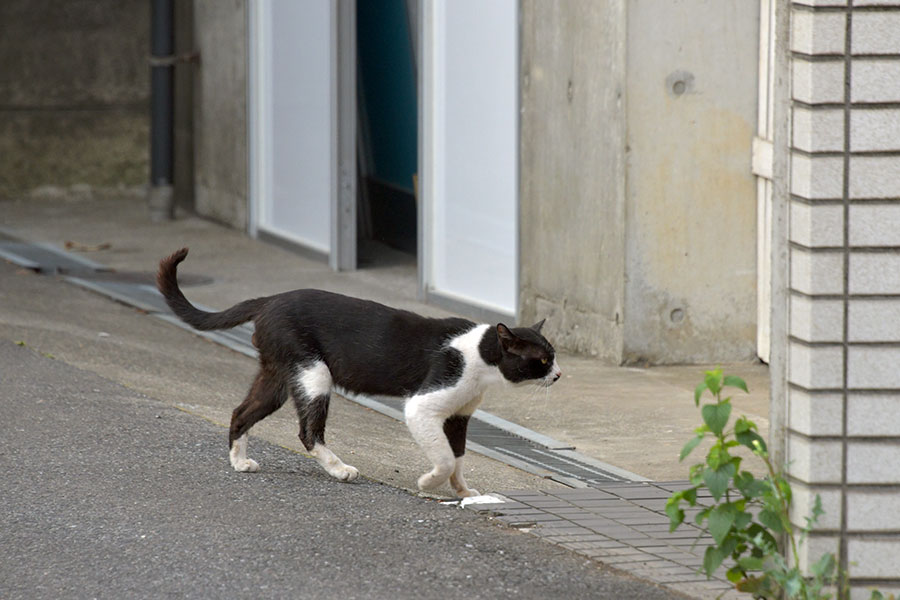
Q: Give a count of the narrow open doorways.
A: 1